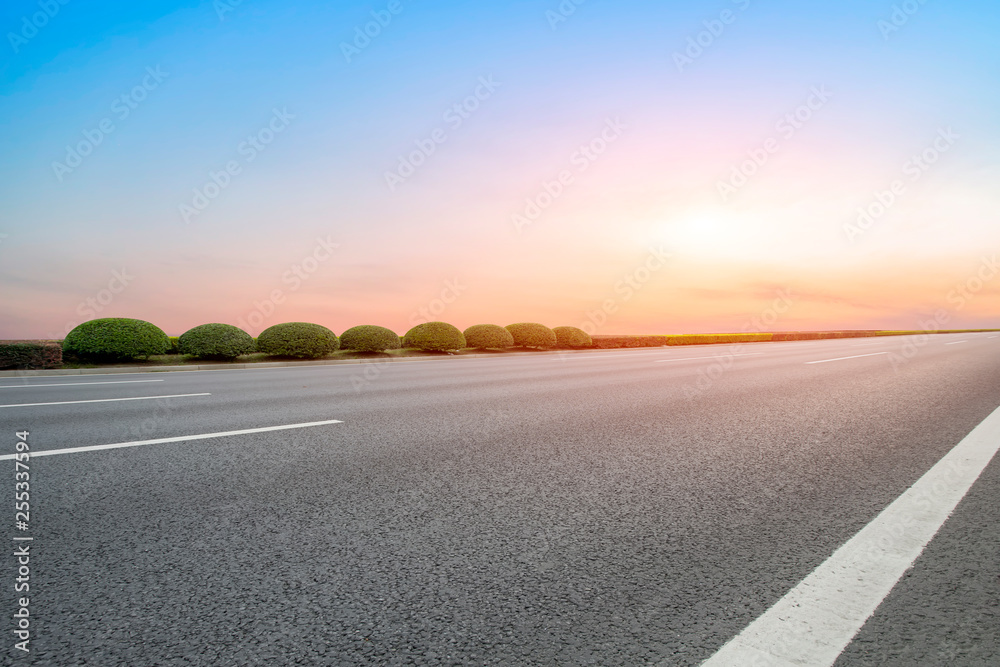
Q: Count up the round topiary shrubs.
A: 8